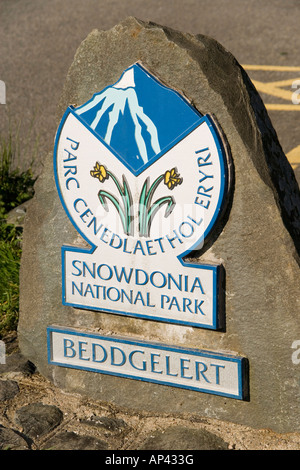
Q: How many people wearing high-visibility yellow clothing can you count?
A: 0